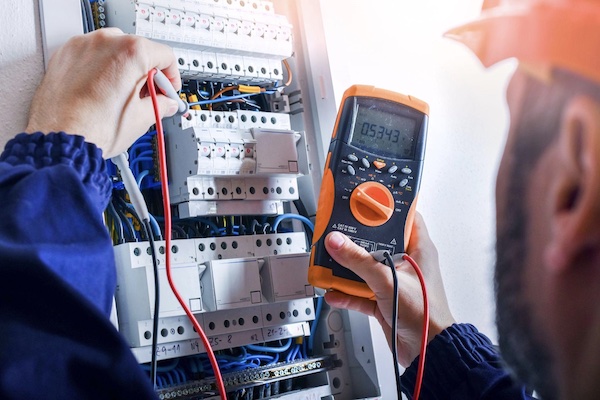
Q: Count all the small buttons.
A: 7